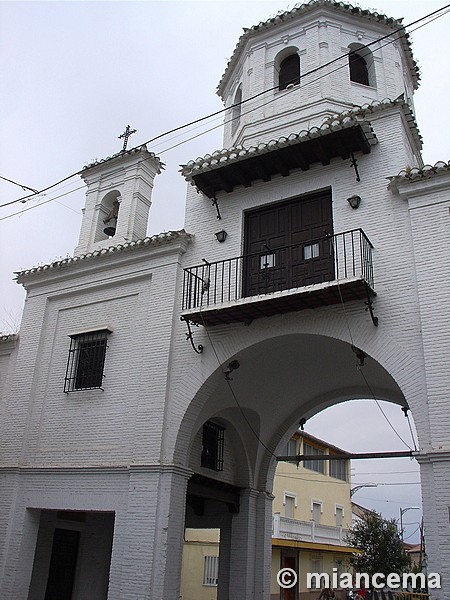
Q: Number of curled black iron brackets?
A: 4